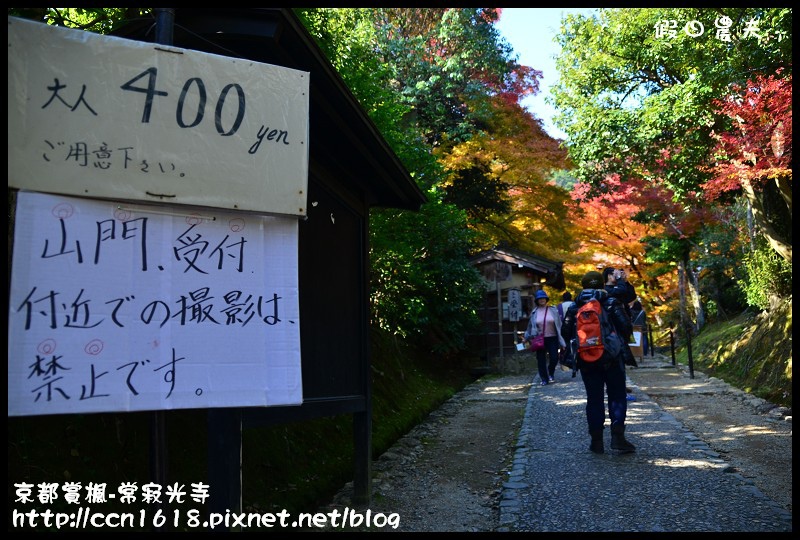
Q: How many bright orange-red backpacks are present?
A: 1